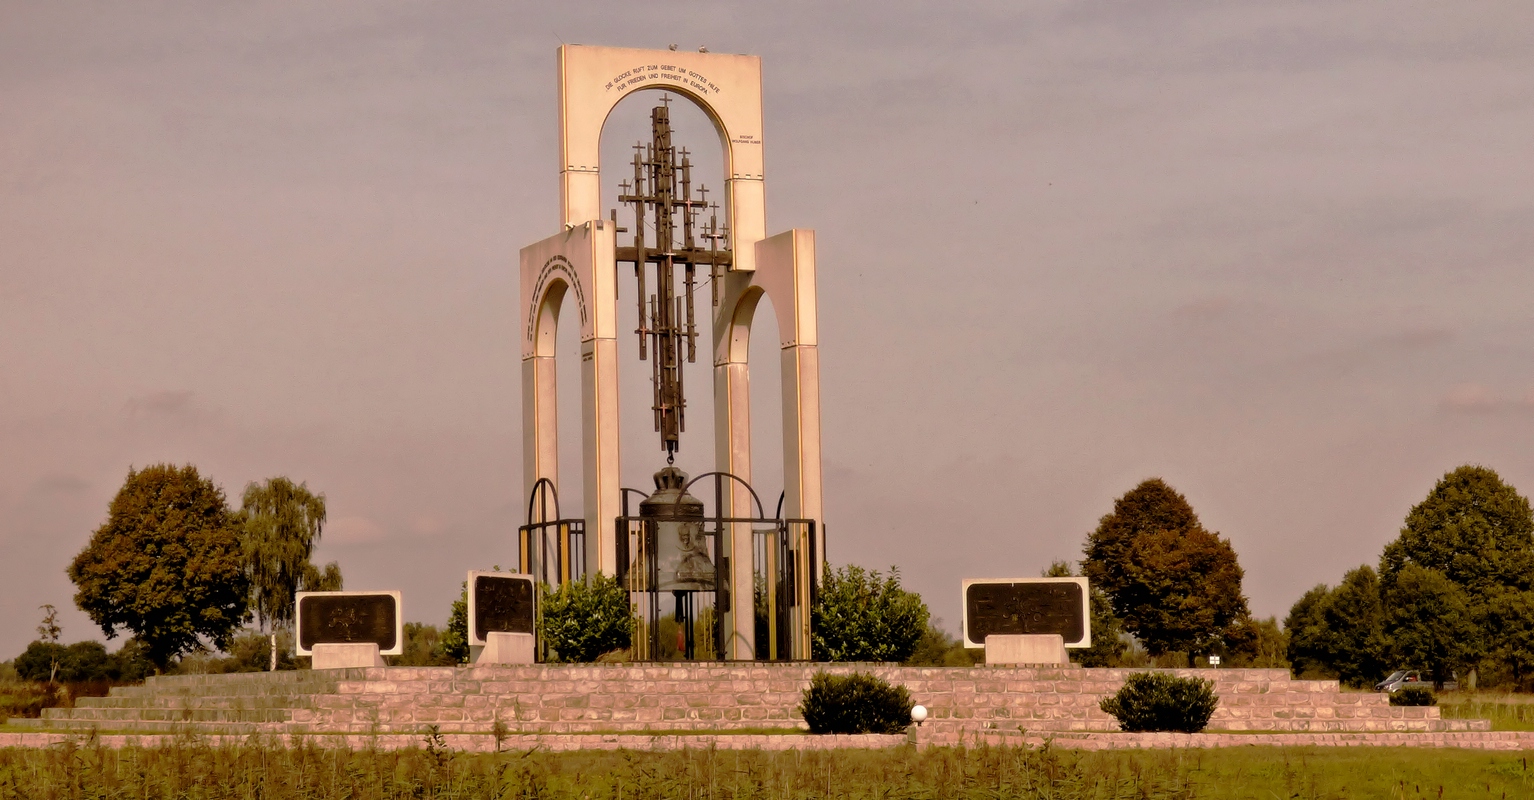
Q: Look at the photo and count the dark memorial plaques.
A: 3